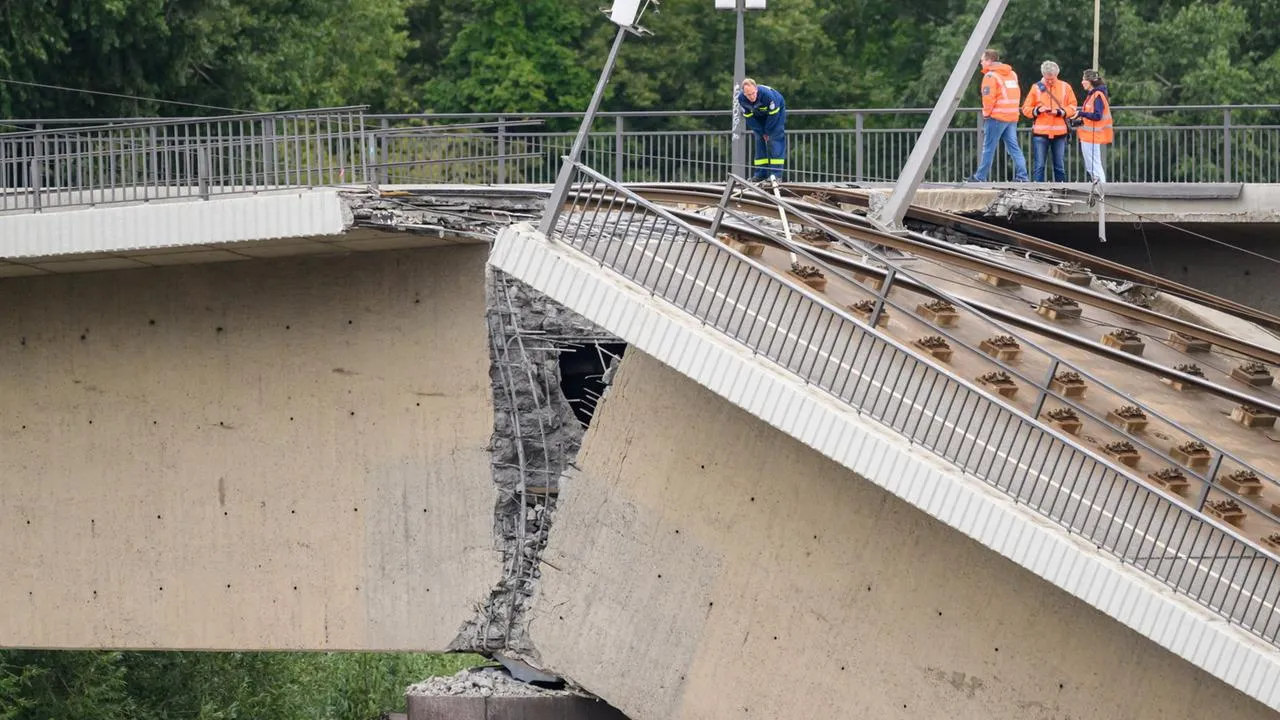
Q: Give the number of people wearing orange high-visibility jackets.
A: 3